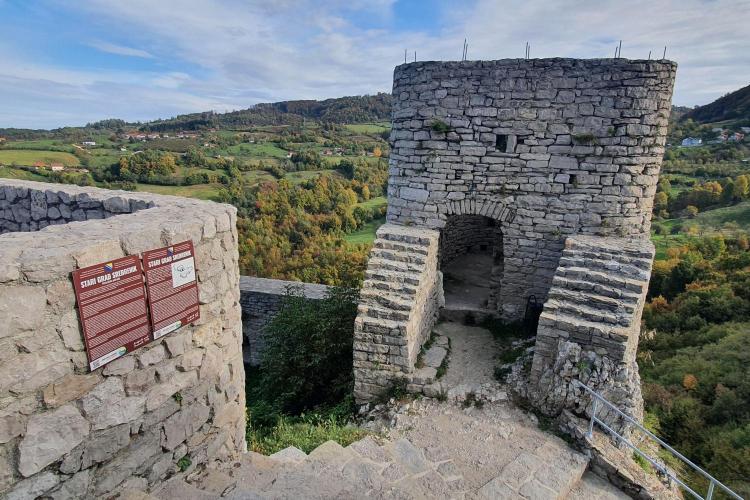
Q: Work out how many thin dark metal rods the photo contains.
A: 10